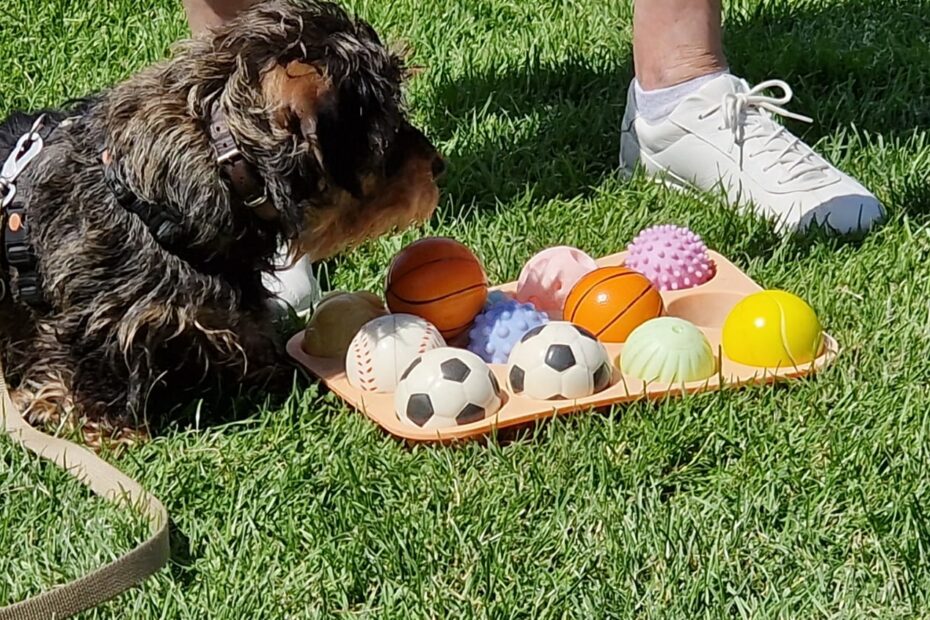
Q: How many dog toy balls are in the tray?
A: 11